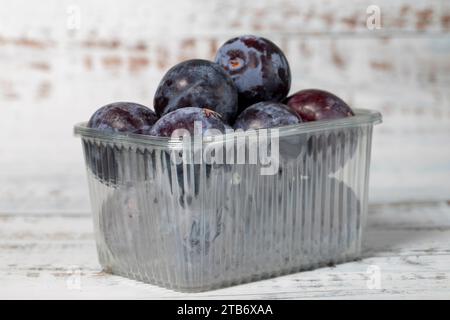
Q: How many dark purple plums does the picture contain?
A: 6